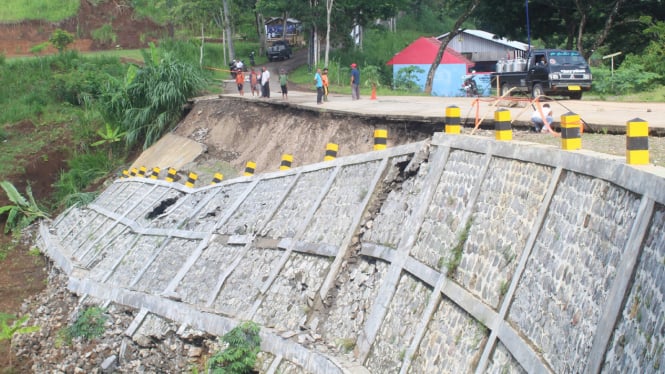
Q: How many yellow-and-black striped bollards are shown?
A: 15